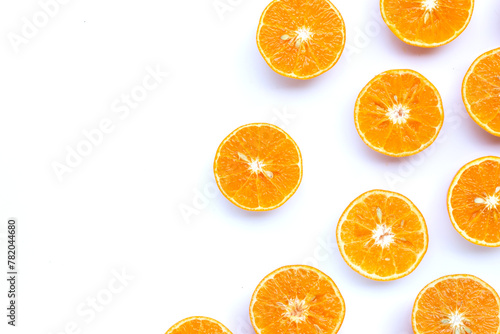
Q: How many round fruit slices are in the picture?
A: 10